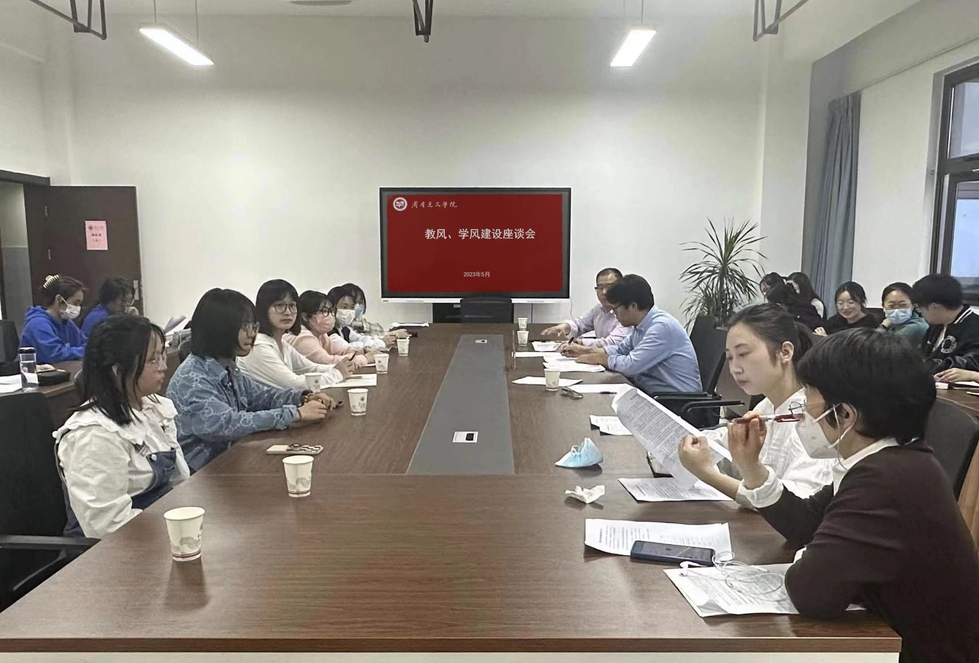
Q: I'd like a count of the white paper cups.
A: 9